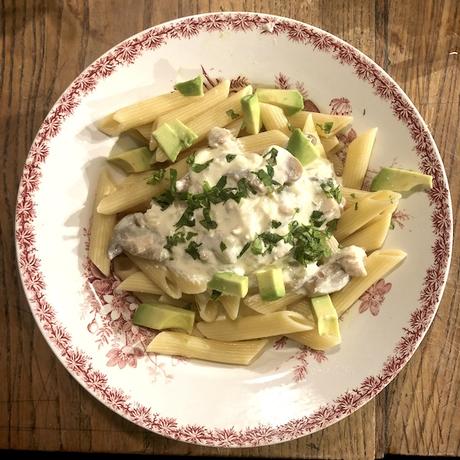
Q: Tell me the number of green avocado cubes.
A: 11